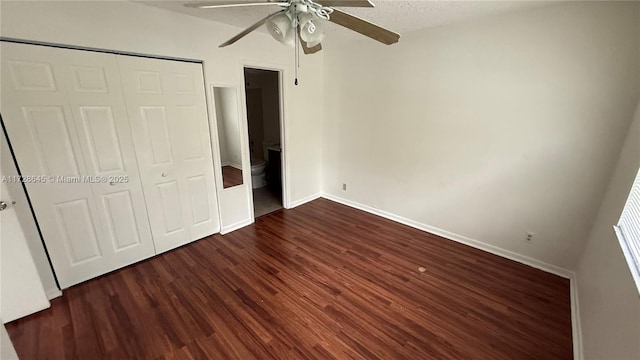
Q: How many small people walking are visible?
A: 0